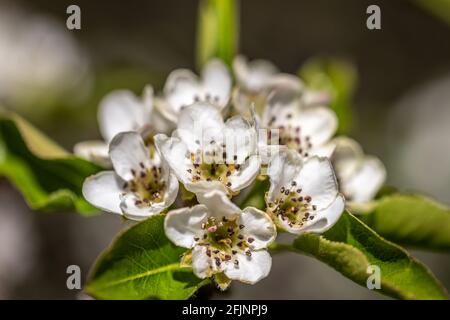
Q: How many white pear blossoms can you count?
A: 9